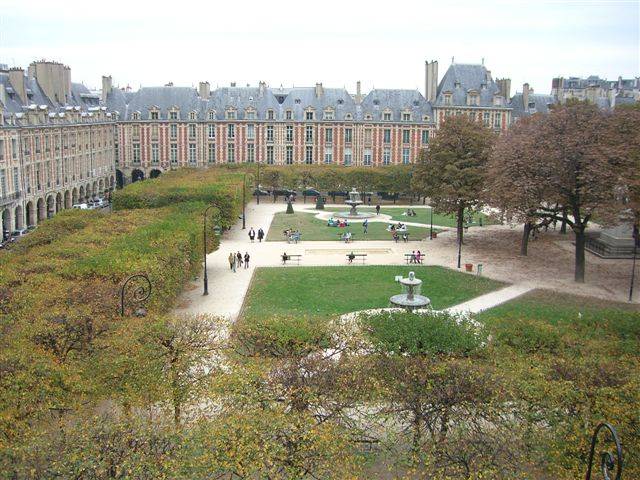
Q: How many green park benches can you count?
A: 6